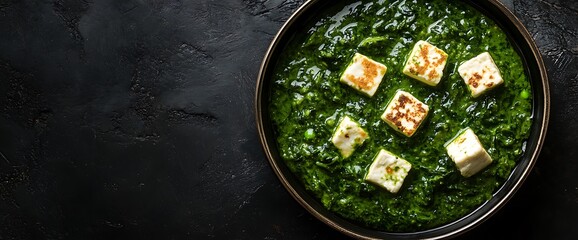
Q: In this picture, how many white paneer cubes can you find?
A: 7